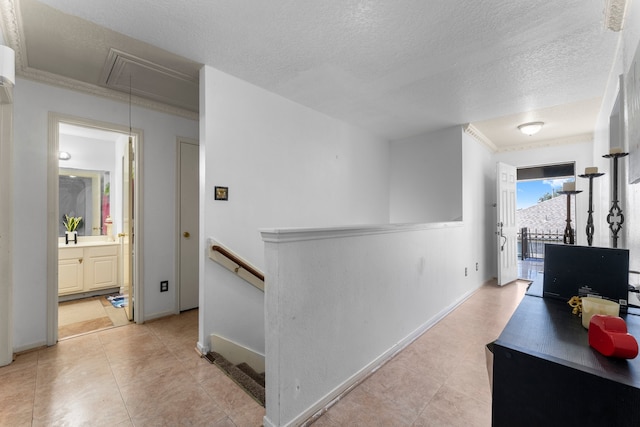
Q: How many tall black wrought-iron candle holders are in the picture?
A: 3